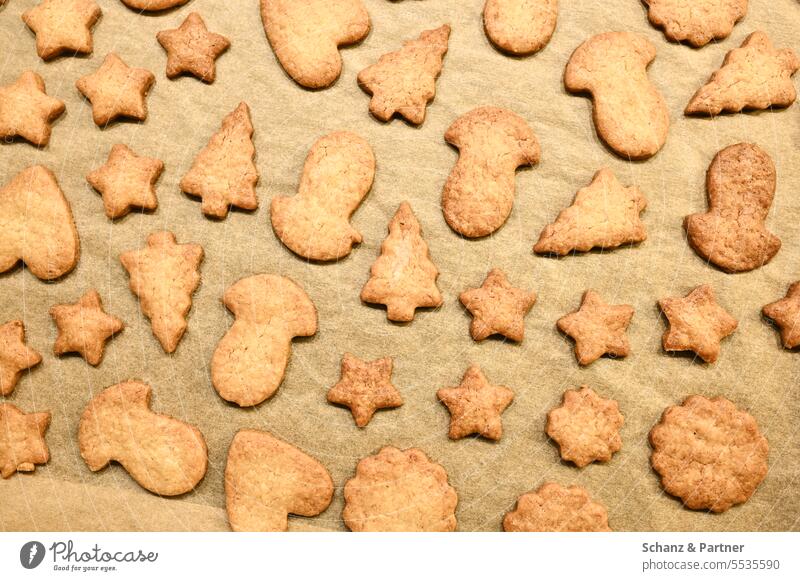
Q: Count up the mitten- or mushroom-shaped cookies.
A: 6